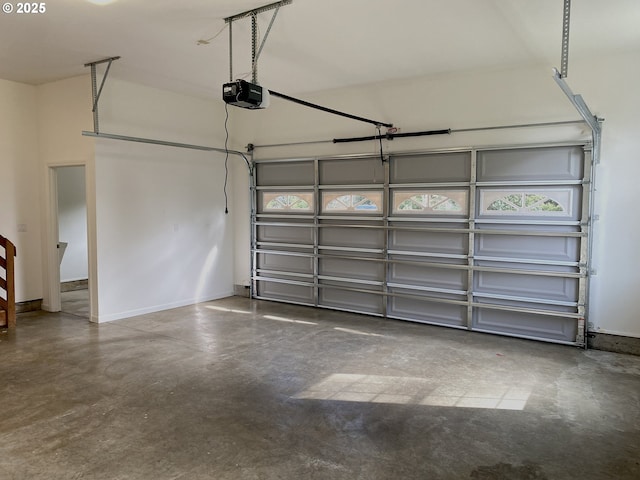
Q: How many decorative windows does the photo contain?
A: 4